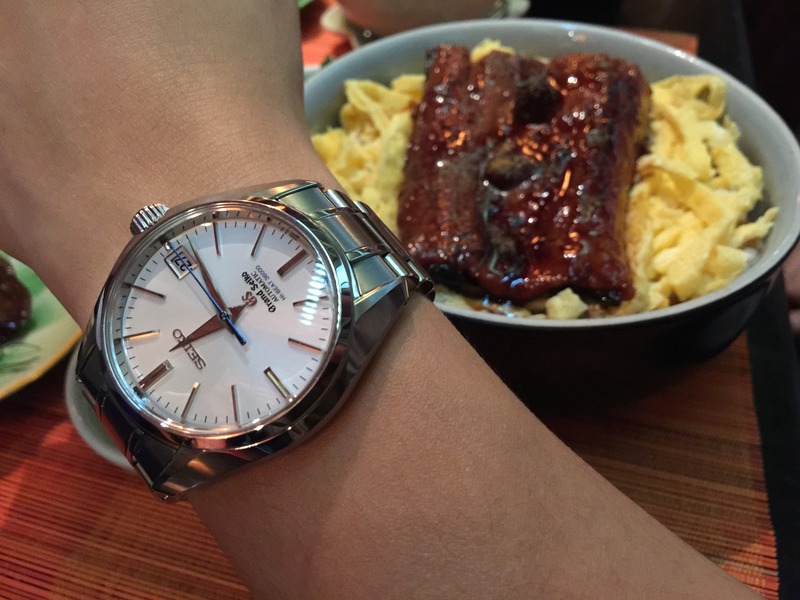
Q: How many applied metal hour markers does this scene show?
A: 11